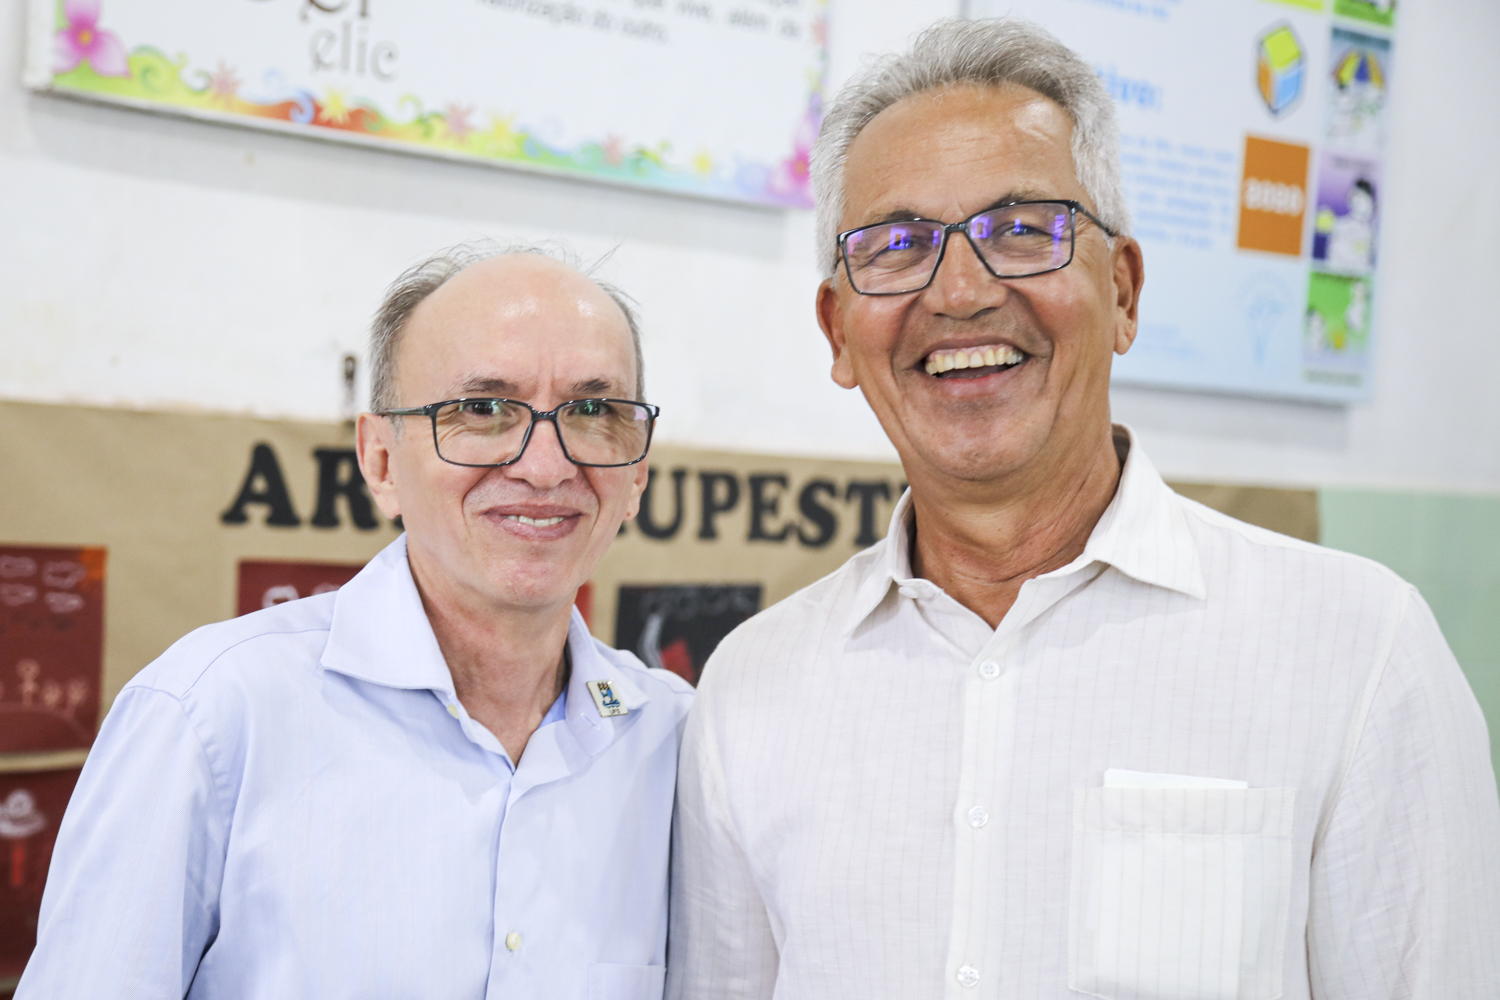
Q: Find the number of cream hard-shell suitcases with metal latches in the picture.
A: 0